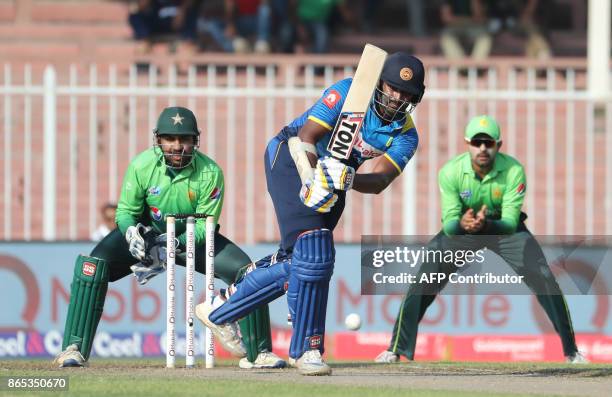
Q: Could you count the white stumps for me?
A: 3